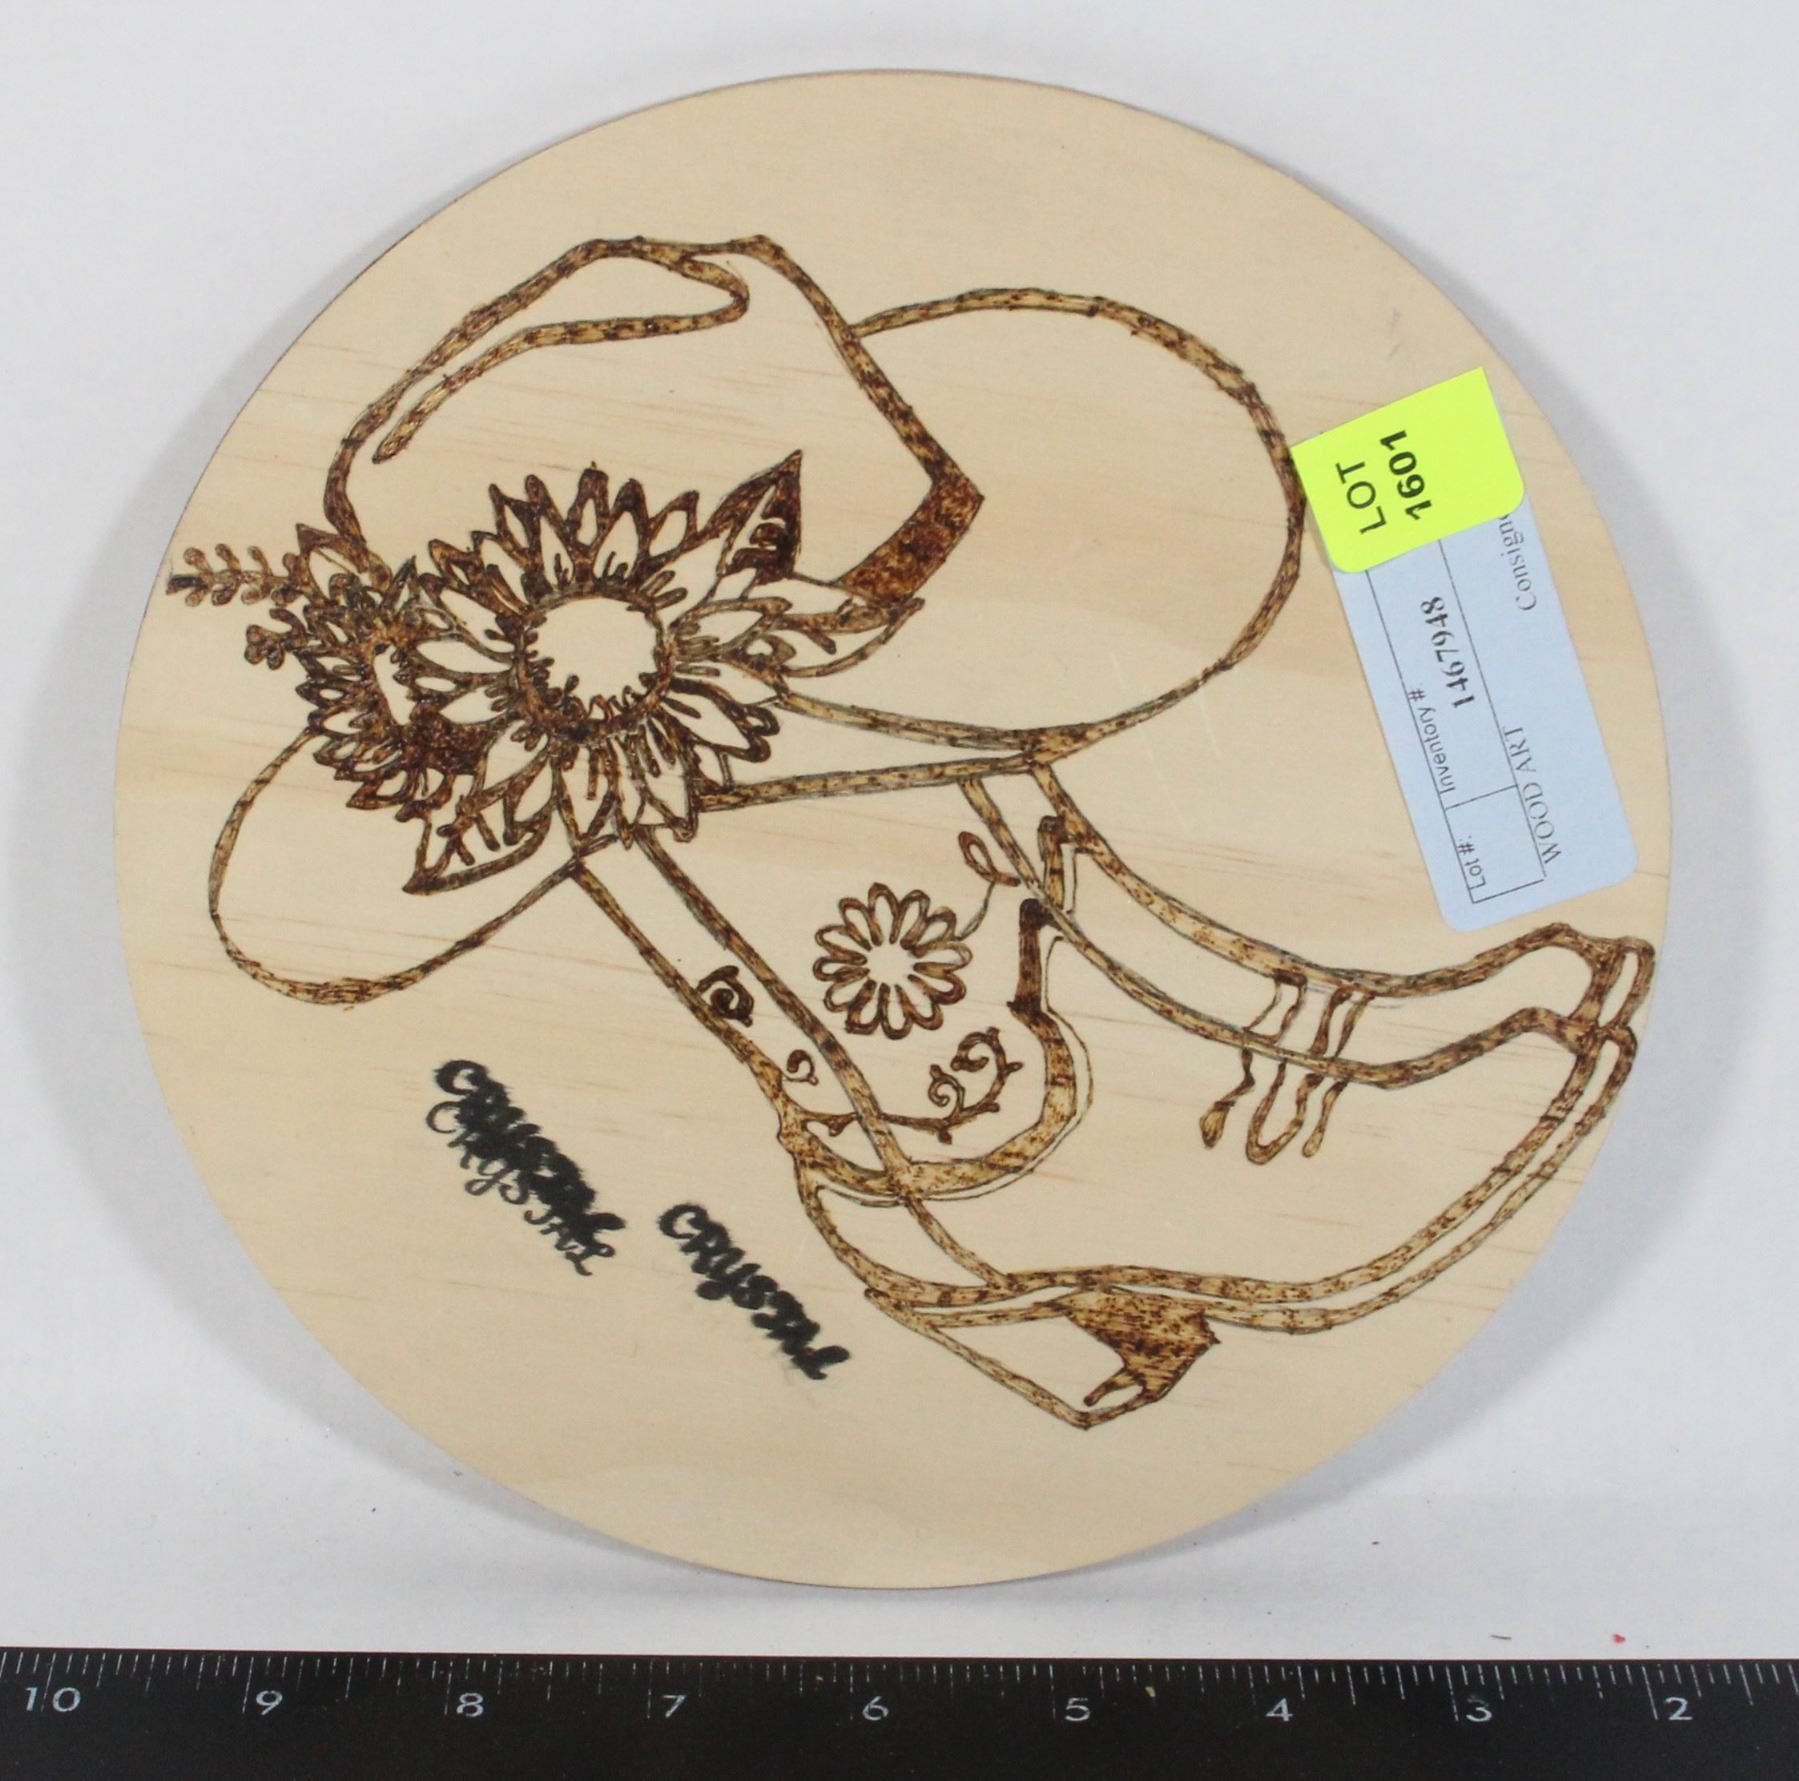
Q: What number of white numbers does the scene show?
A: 9